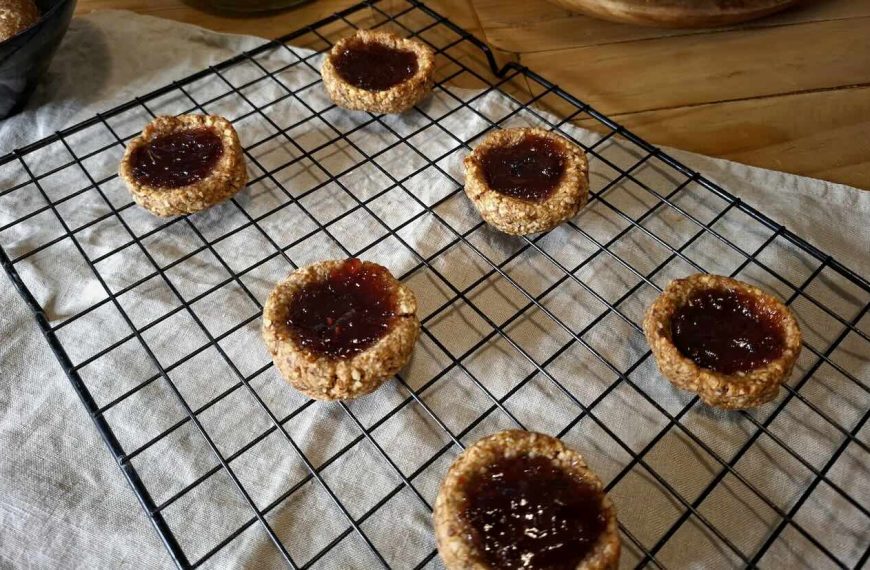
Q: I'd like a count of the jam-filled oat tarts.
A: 6